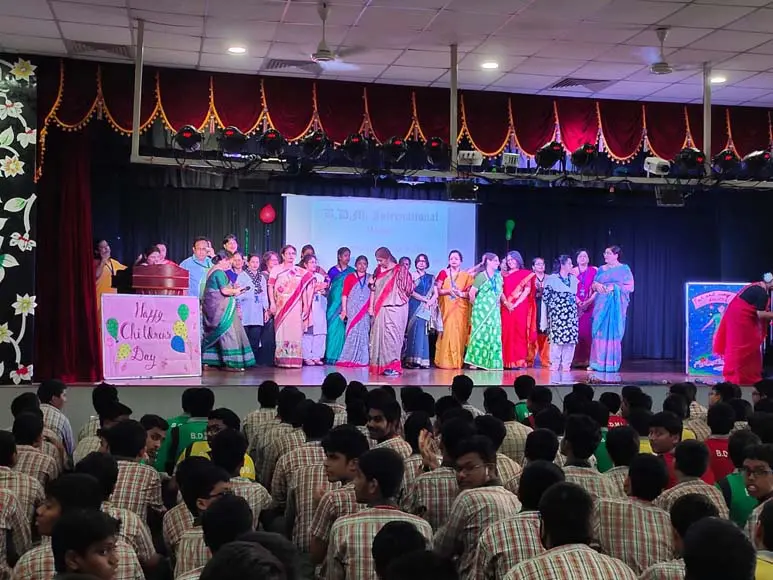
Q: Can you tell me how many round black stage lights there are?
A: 12